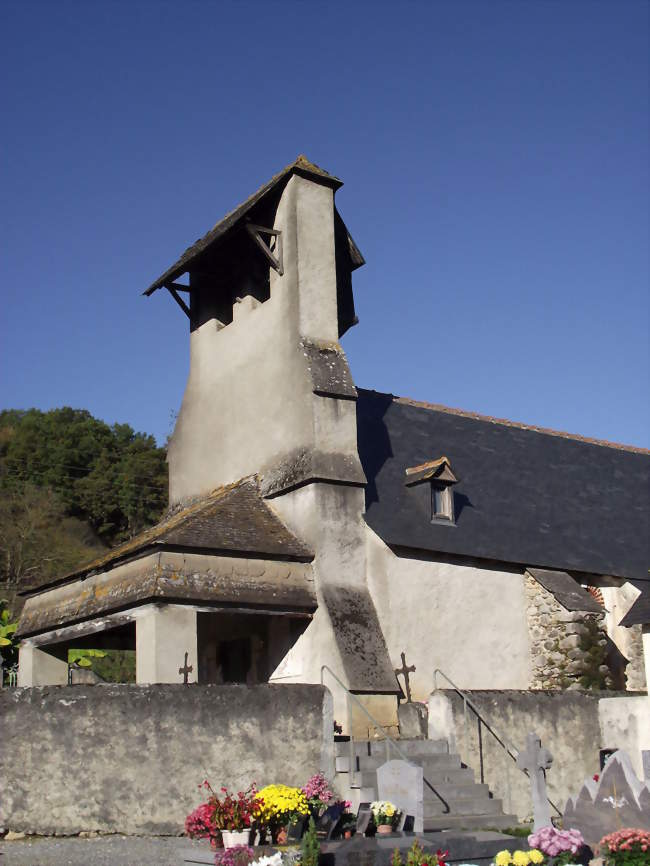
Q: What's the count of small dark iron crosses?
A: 2